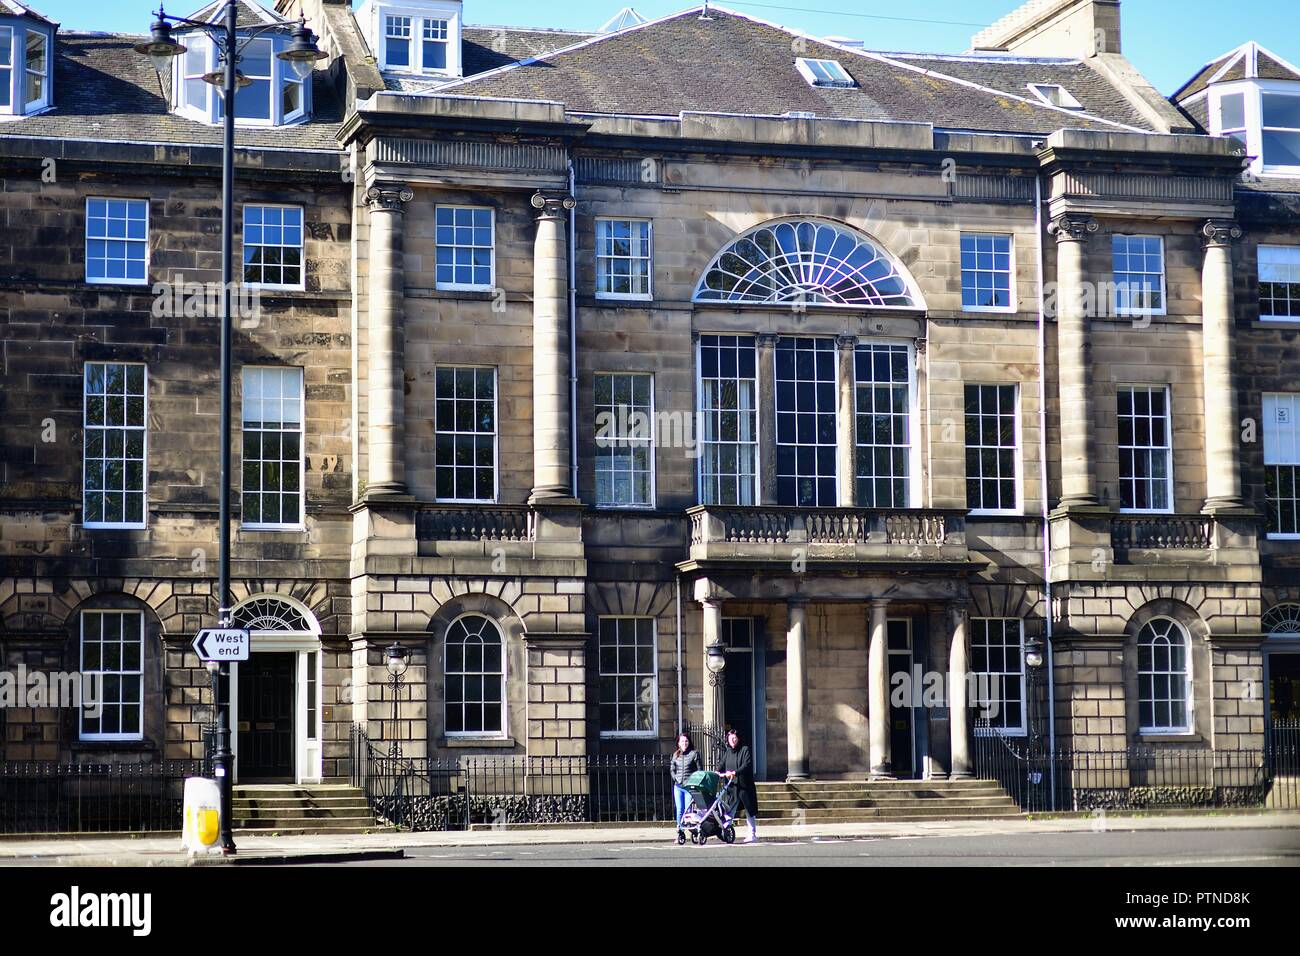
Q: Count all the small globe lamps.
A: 3